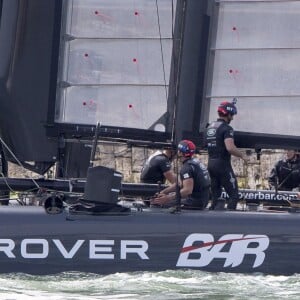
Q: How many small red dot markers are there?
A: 8